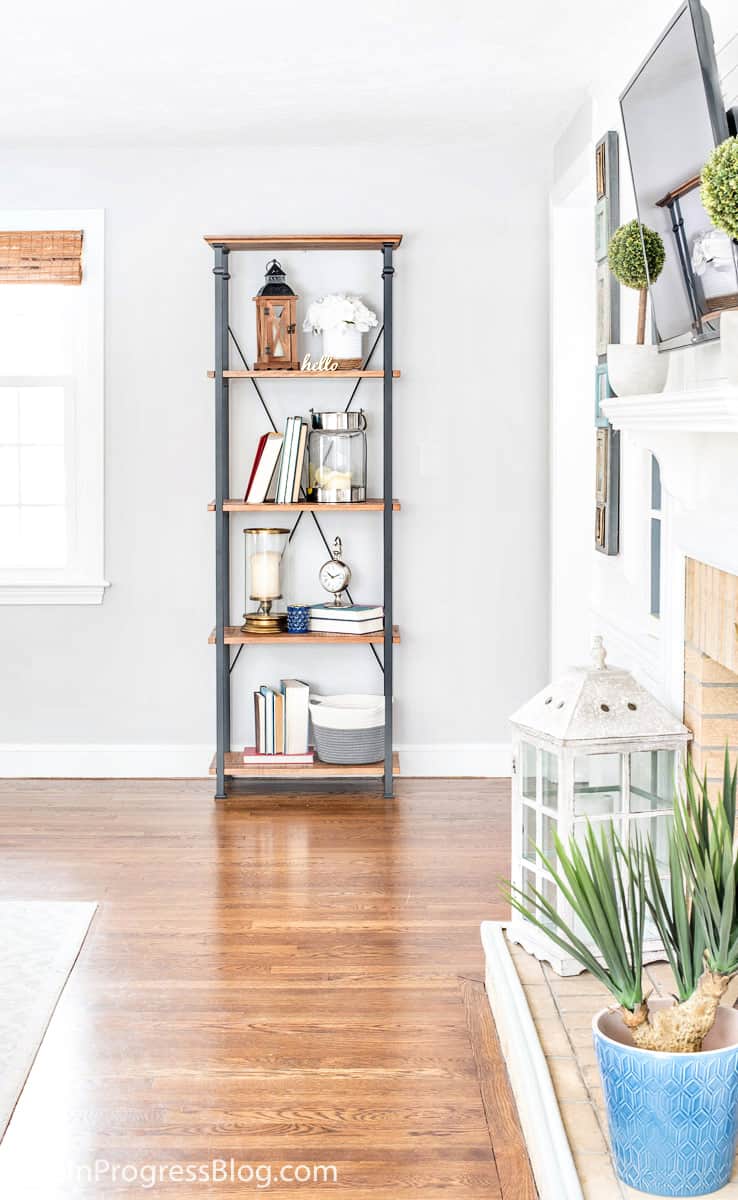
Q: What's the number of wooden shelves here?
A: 5